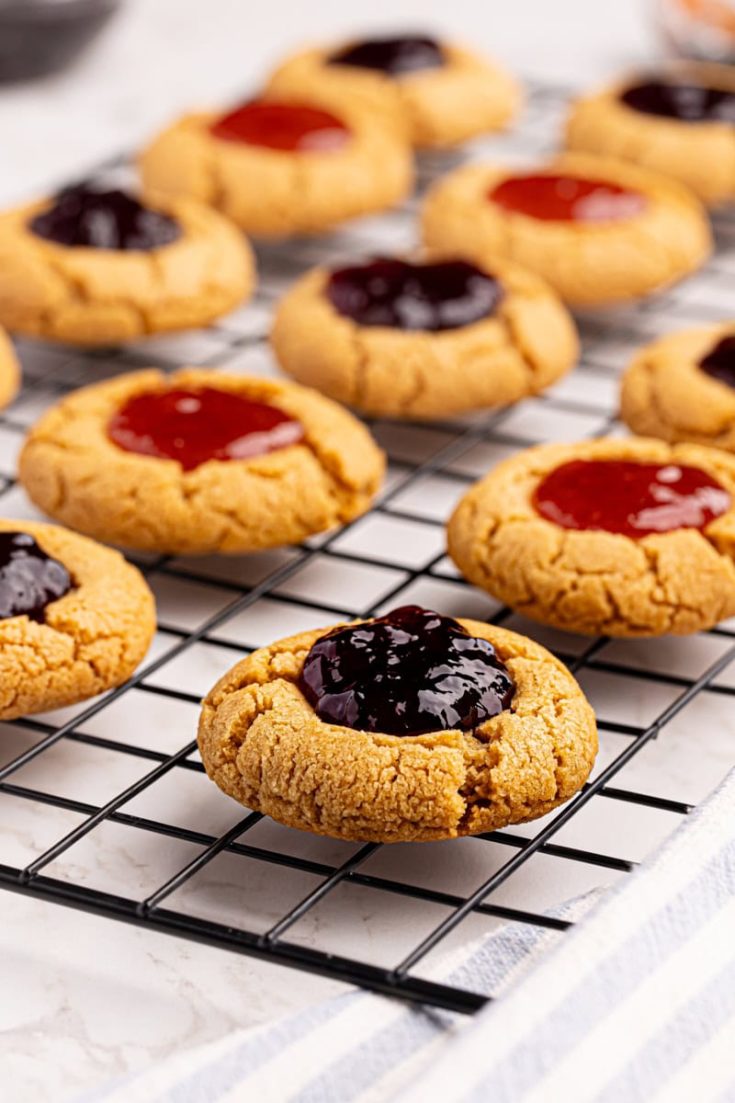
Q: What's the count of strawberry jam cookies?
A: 4